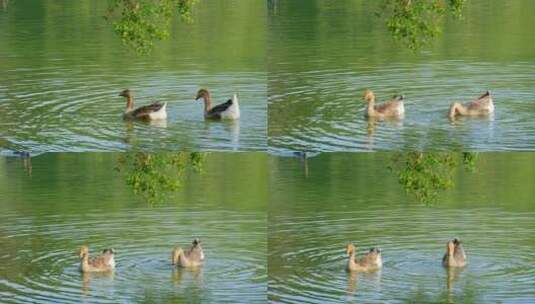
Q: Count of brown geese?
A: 8